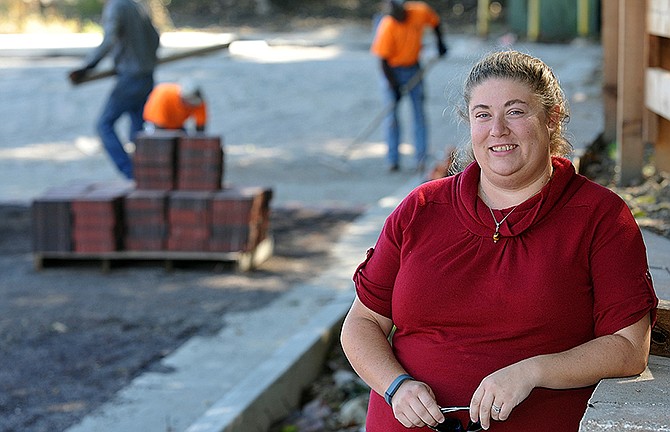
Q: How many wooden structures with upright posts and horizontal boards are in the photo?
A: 1